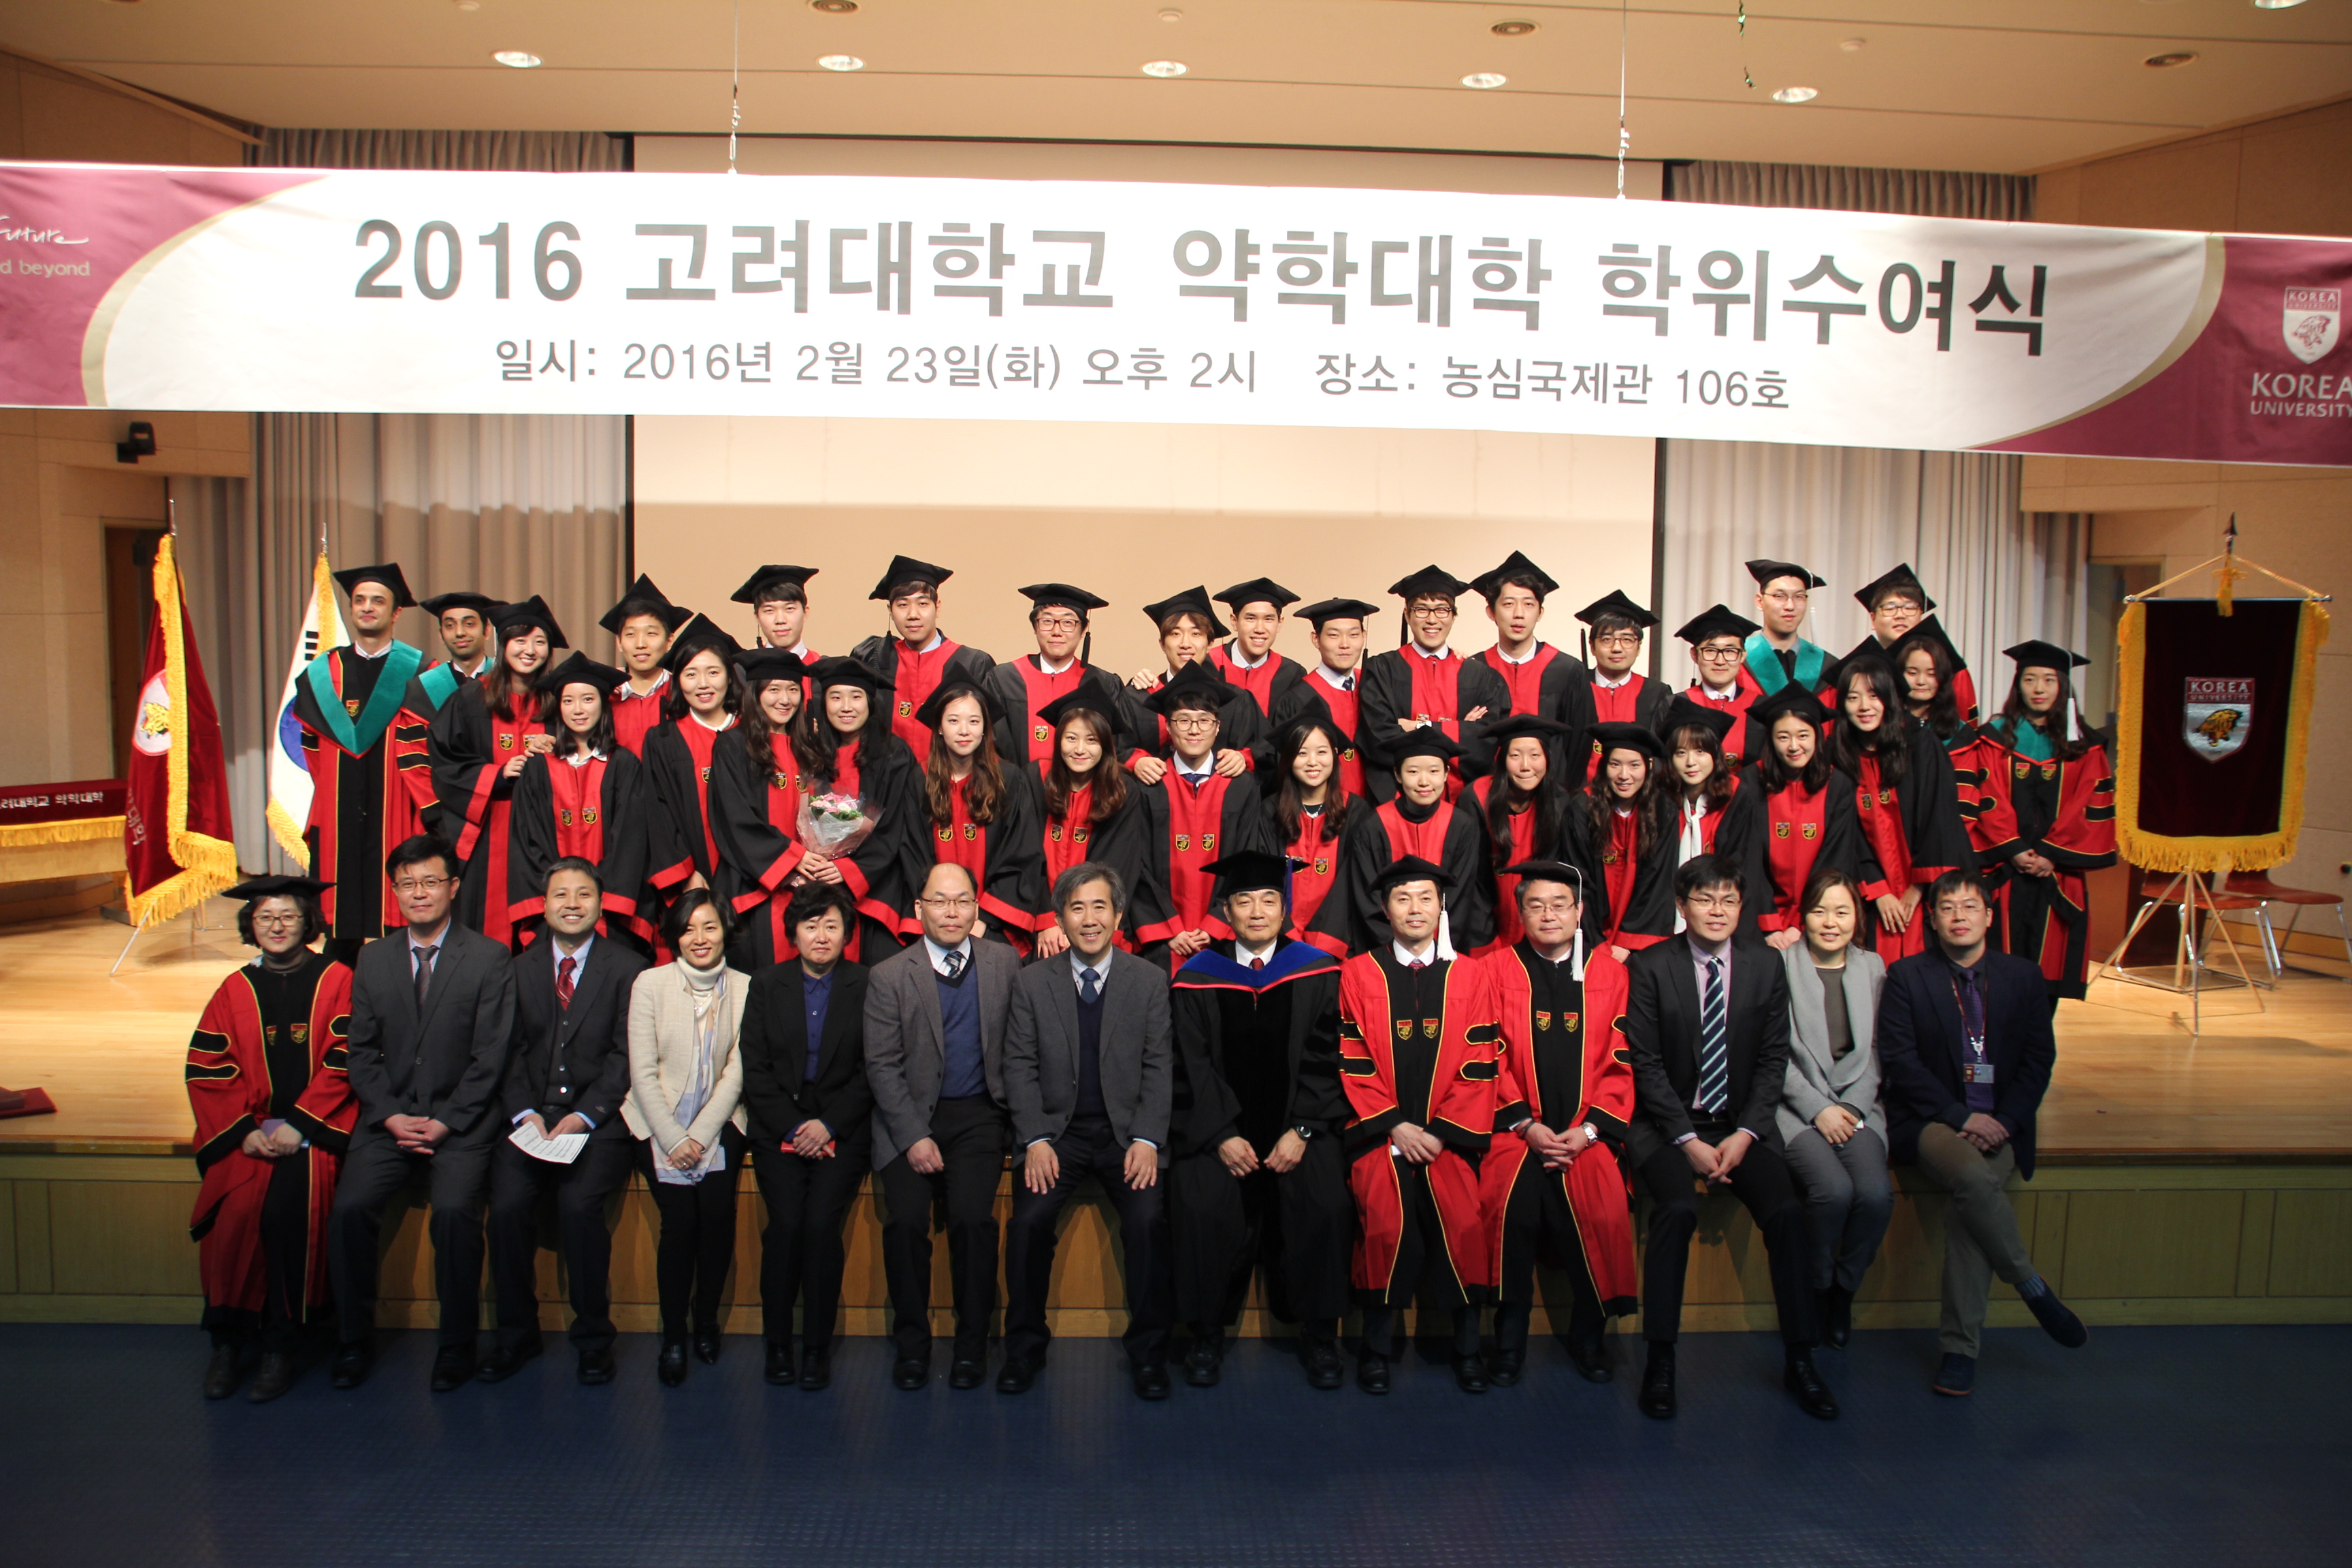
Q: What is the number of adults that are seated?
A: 13